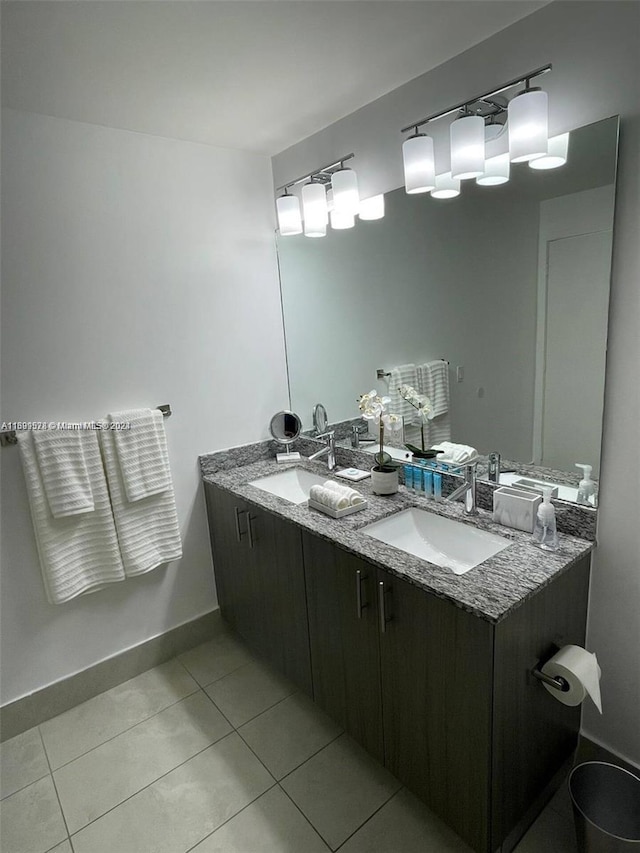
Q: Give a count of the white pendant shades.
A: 6